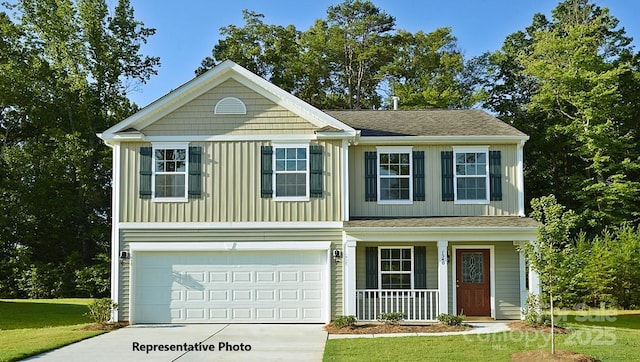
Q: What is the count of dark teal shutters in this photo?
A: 10